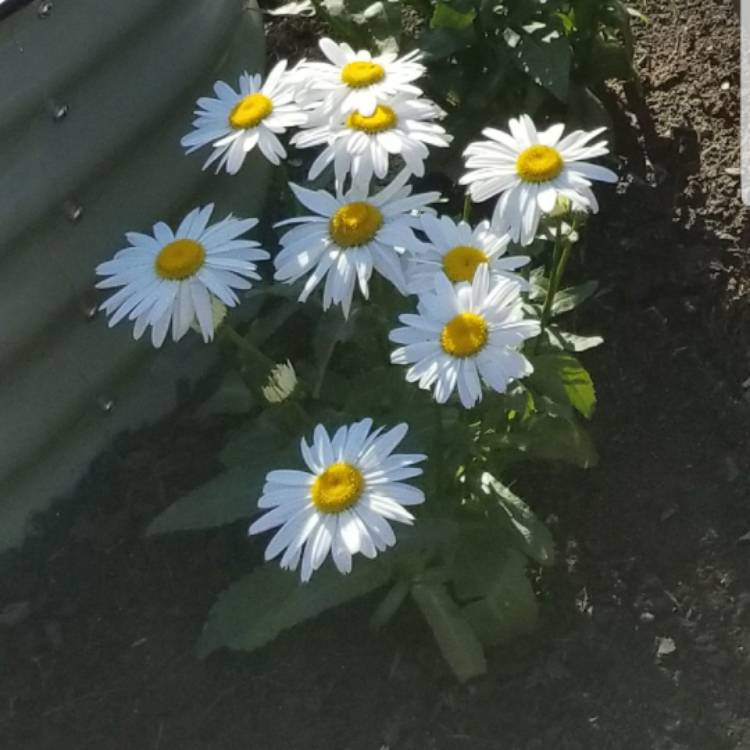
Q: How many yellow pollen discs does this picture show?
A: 9